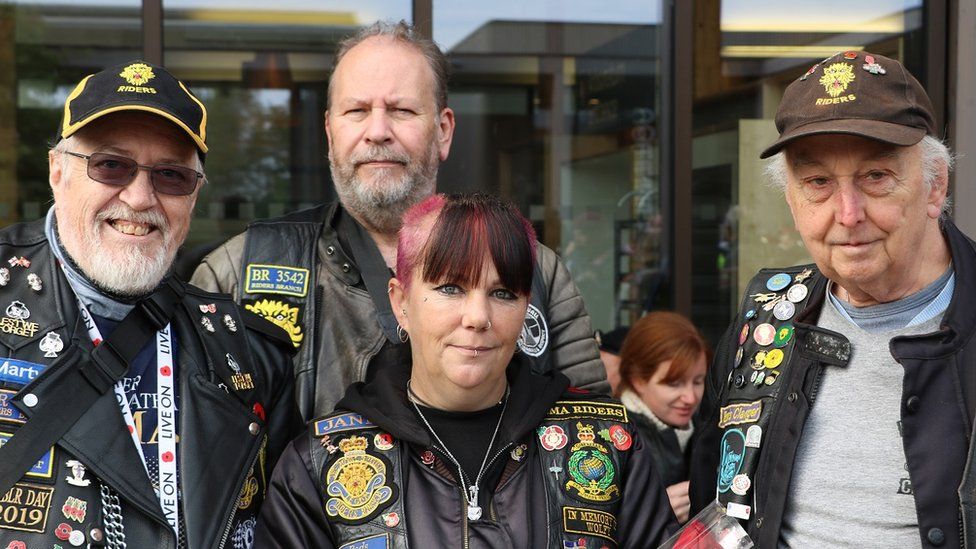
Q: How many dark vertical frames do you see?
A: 4